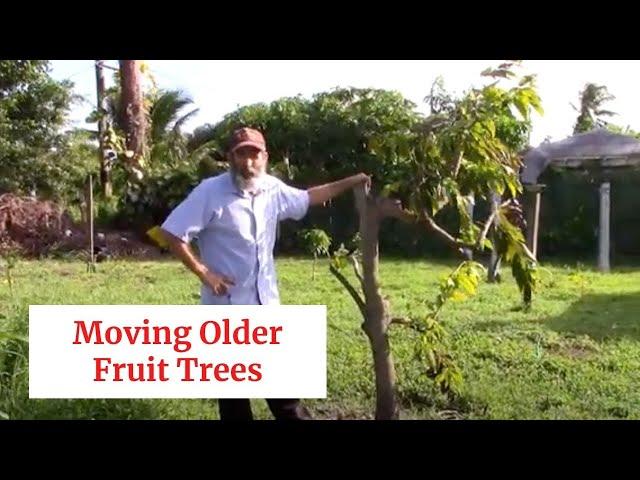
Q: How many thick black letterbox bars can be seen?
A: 2